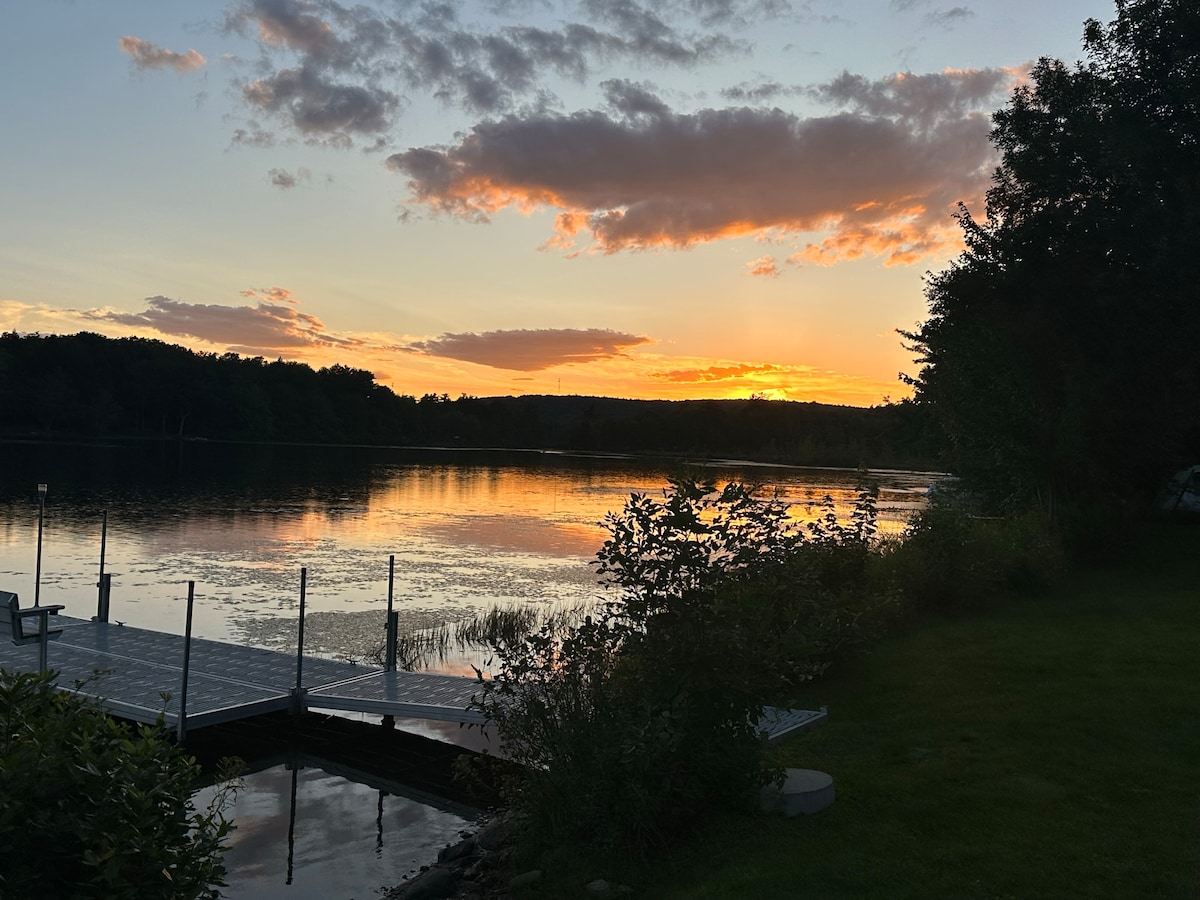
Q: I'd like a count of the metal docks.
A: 1